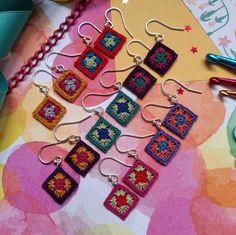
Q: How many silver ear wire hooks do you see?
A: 14